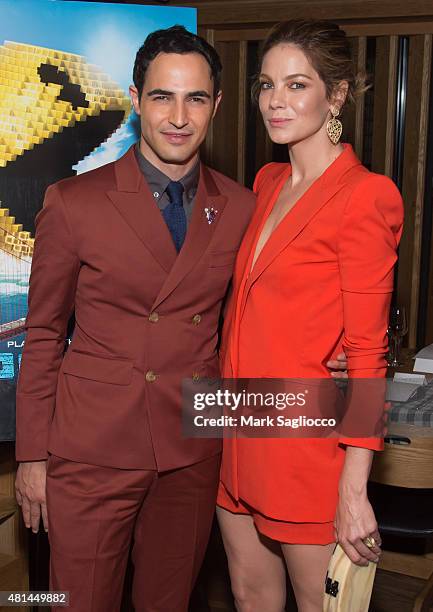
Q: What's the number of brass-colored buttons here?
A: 4